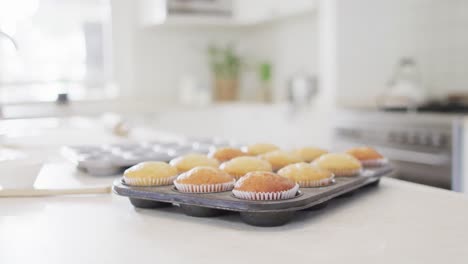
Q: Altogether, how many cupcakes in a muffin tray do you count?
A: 12